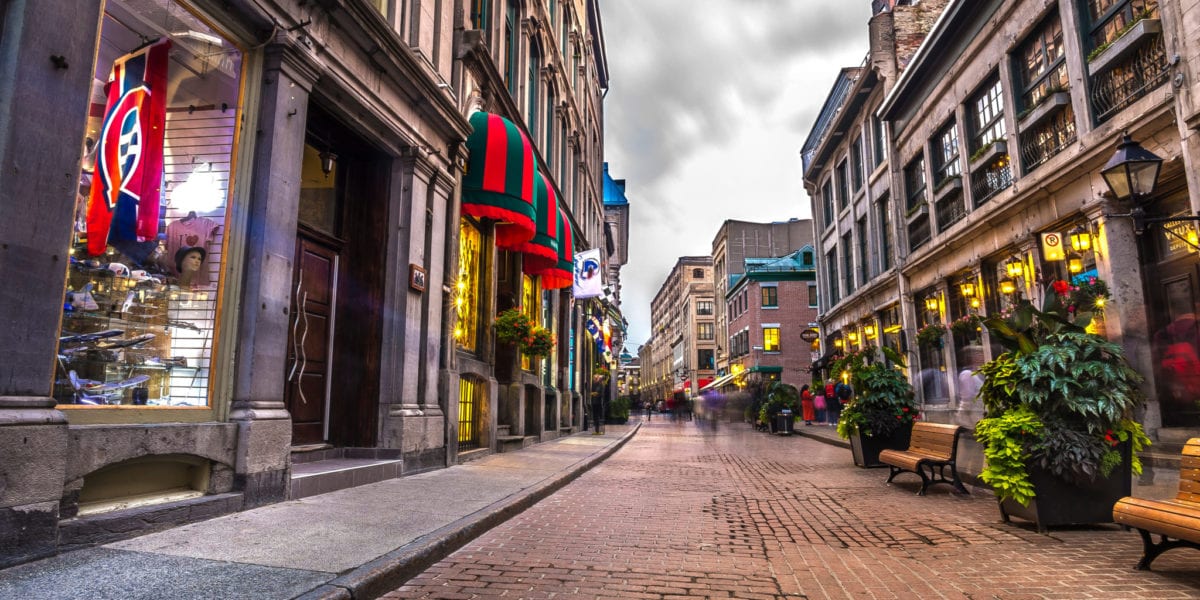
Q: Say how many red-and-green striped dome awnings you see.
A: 3